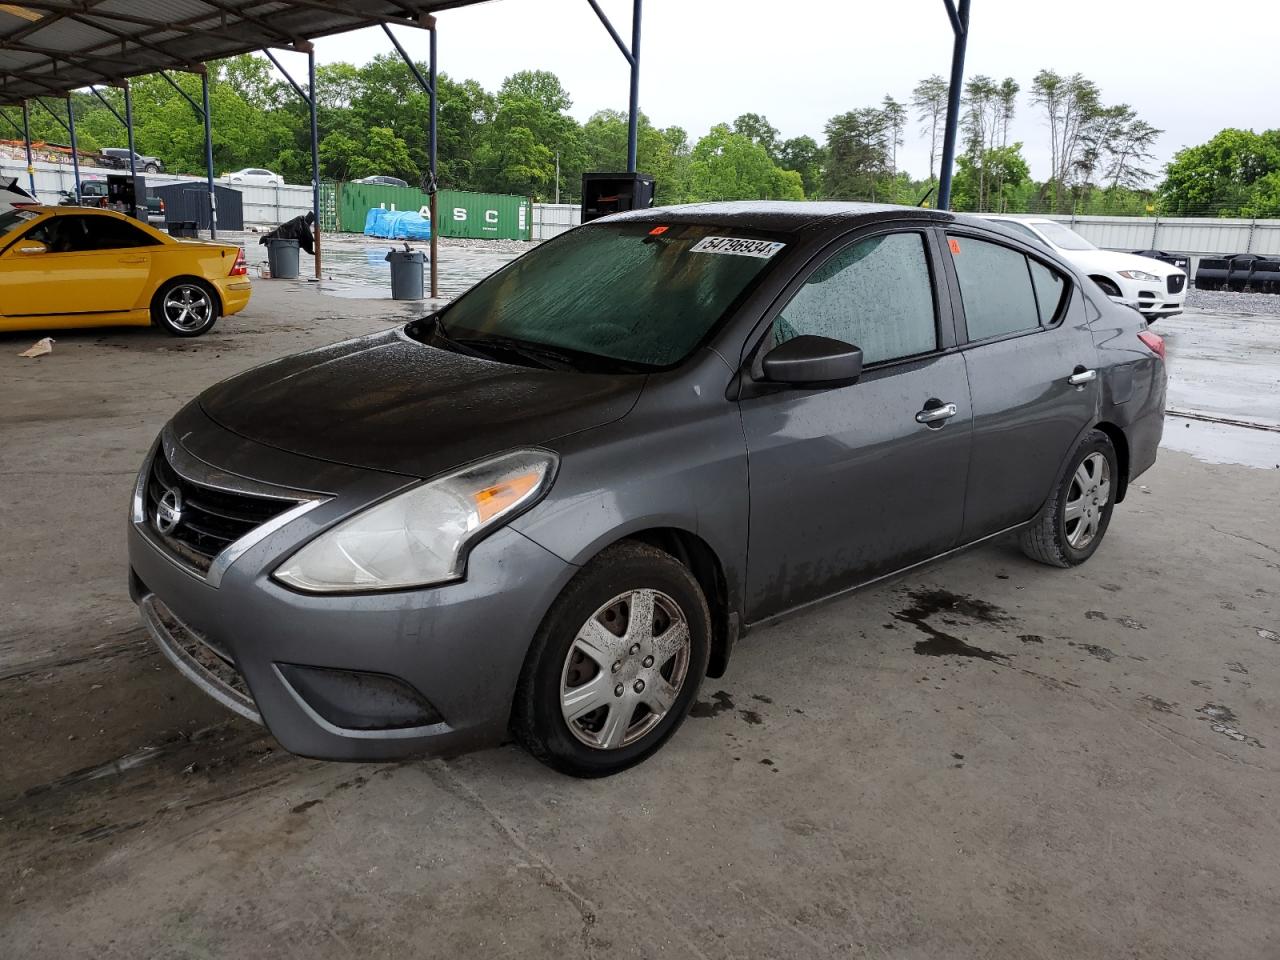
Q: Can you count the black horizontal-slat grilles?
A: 1